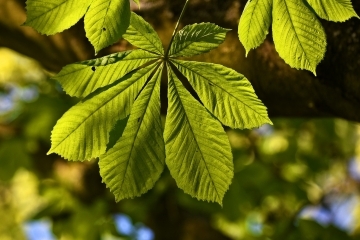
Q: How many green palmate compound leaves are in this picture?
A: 3